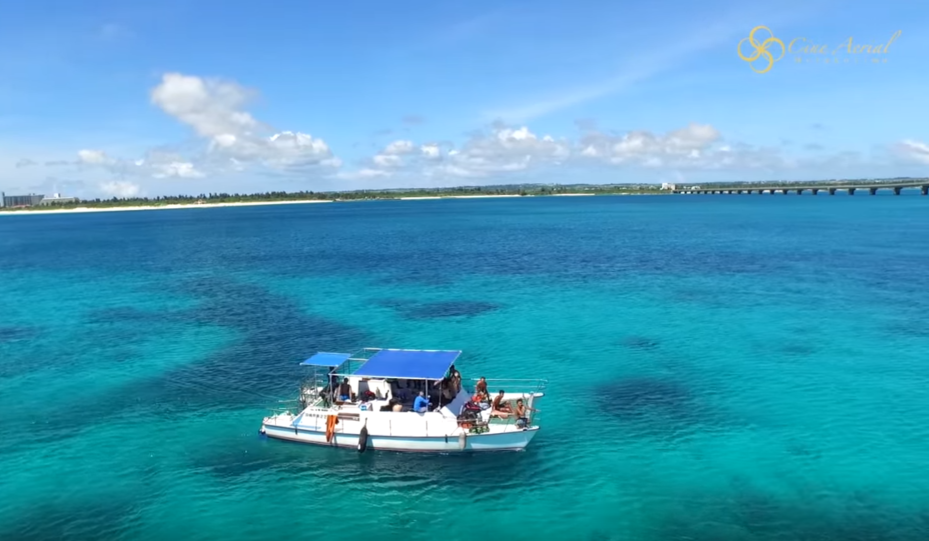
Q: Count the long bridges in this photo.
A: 1